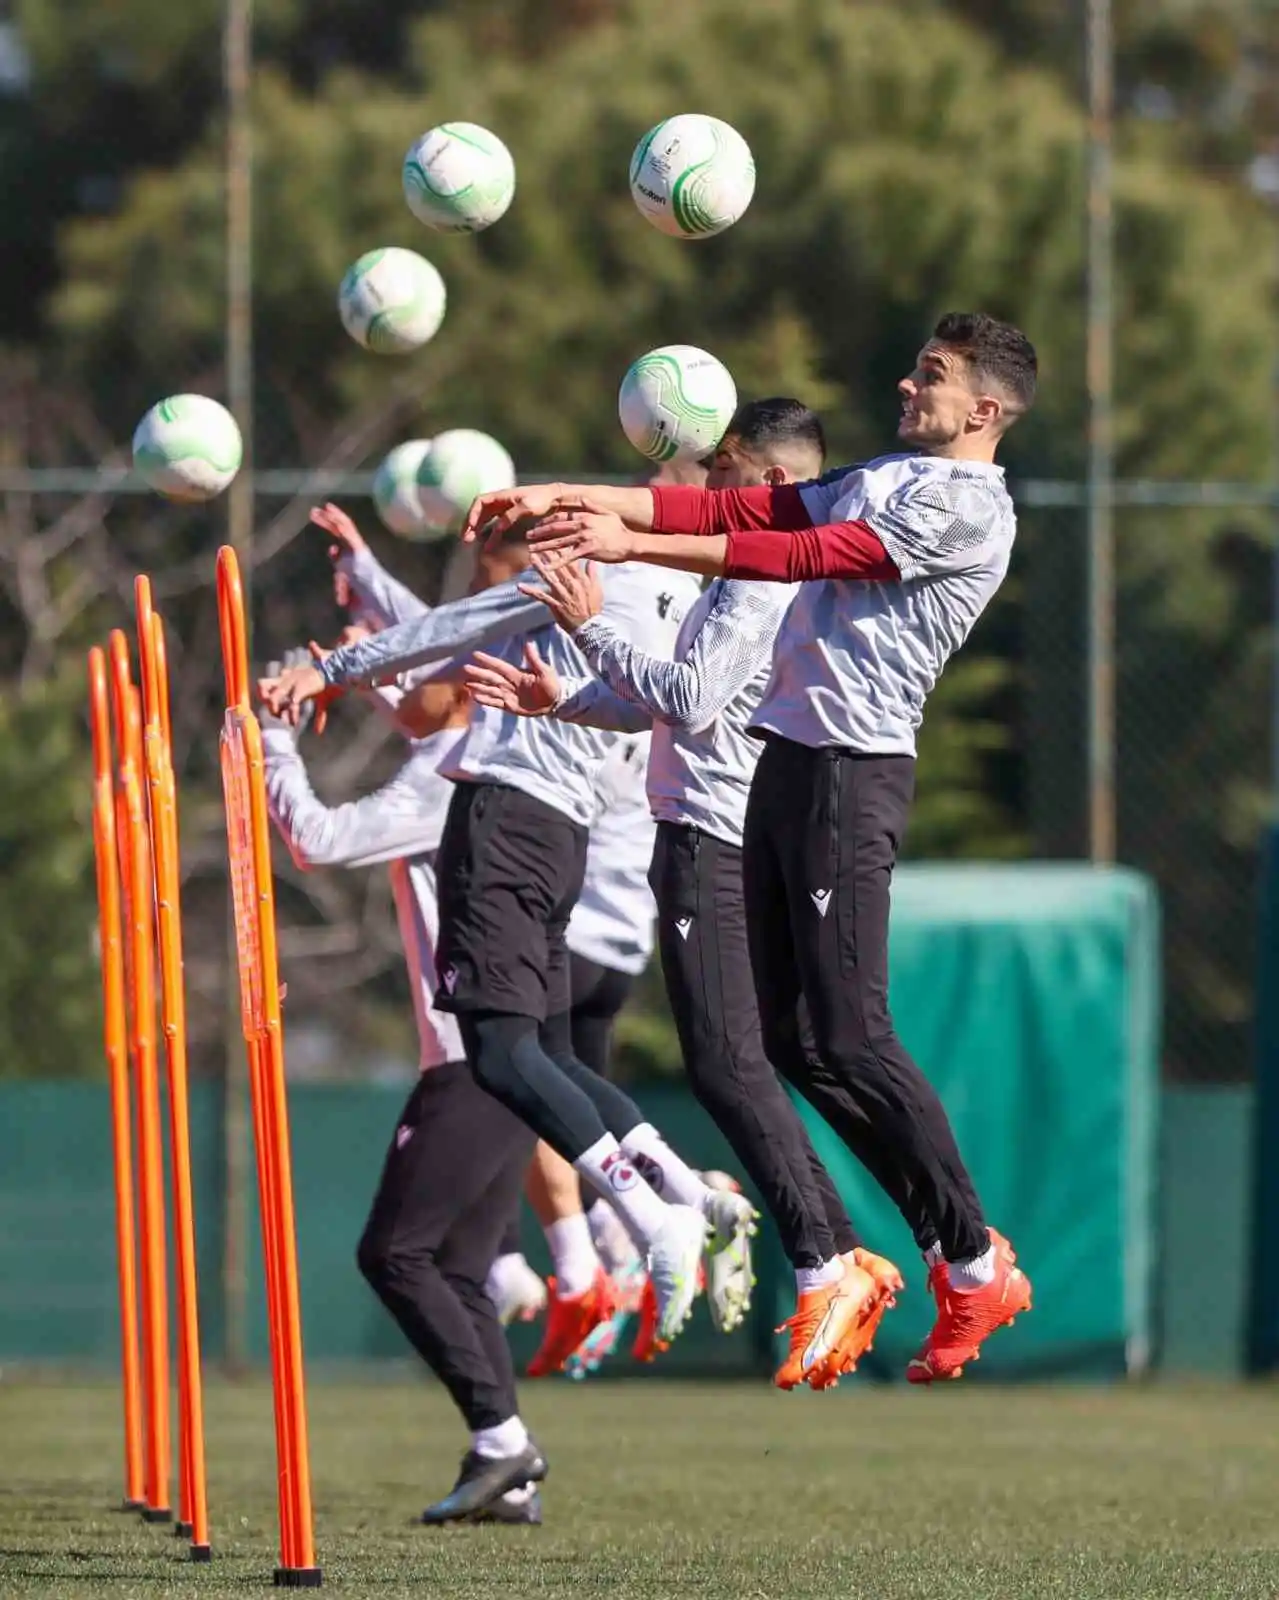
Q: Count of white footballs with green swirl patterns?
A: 7